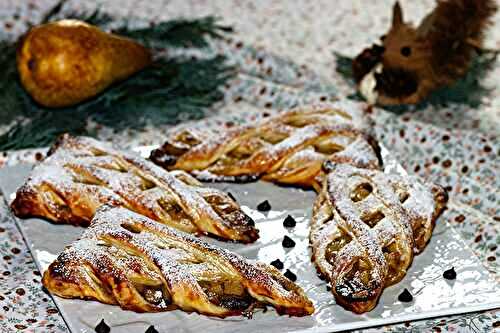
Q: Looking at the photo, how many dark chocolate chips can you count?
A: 9